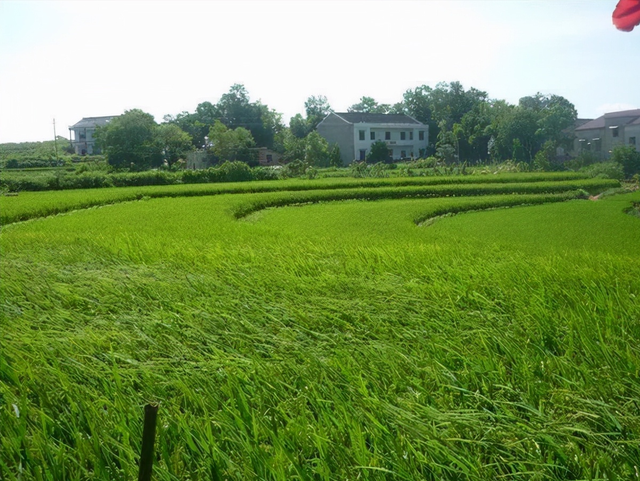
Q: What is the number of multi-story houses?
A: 3